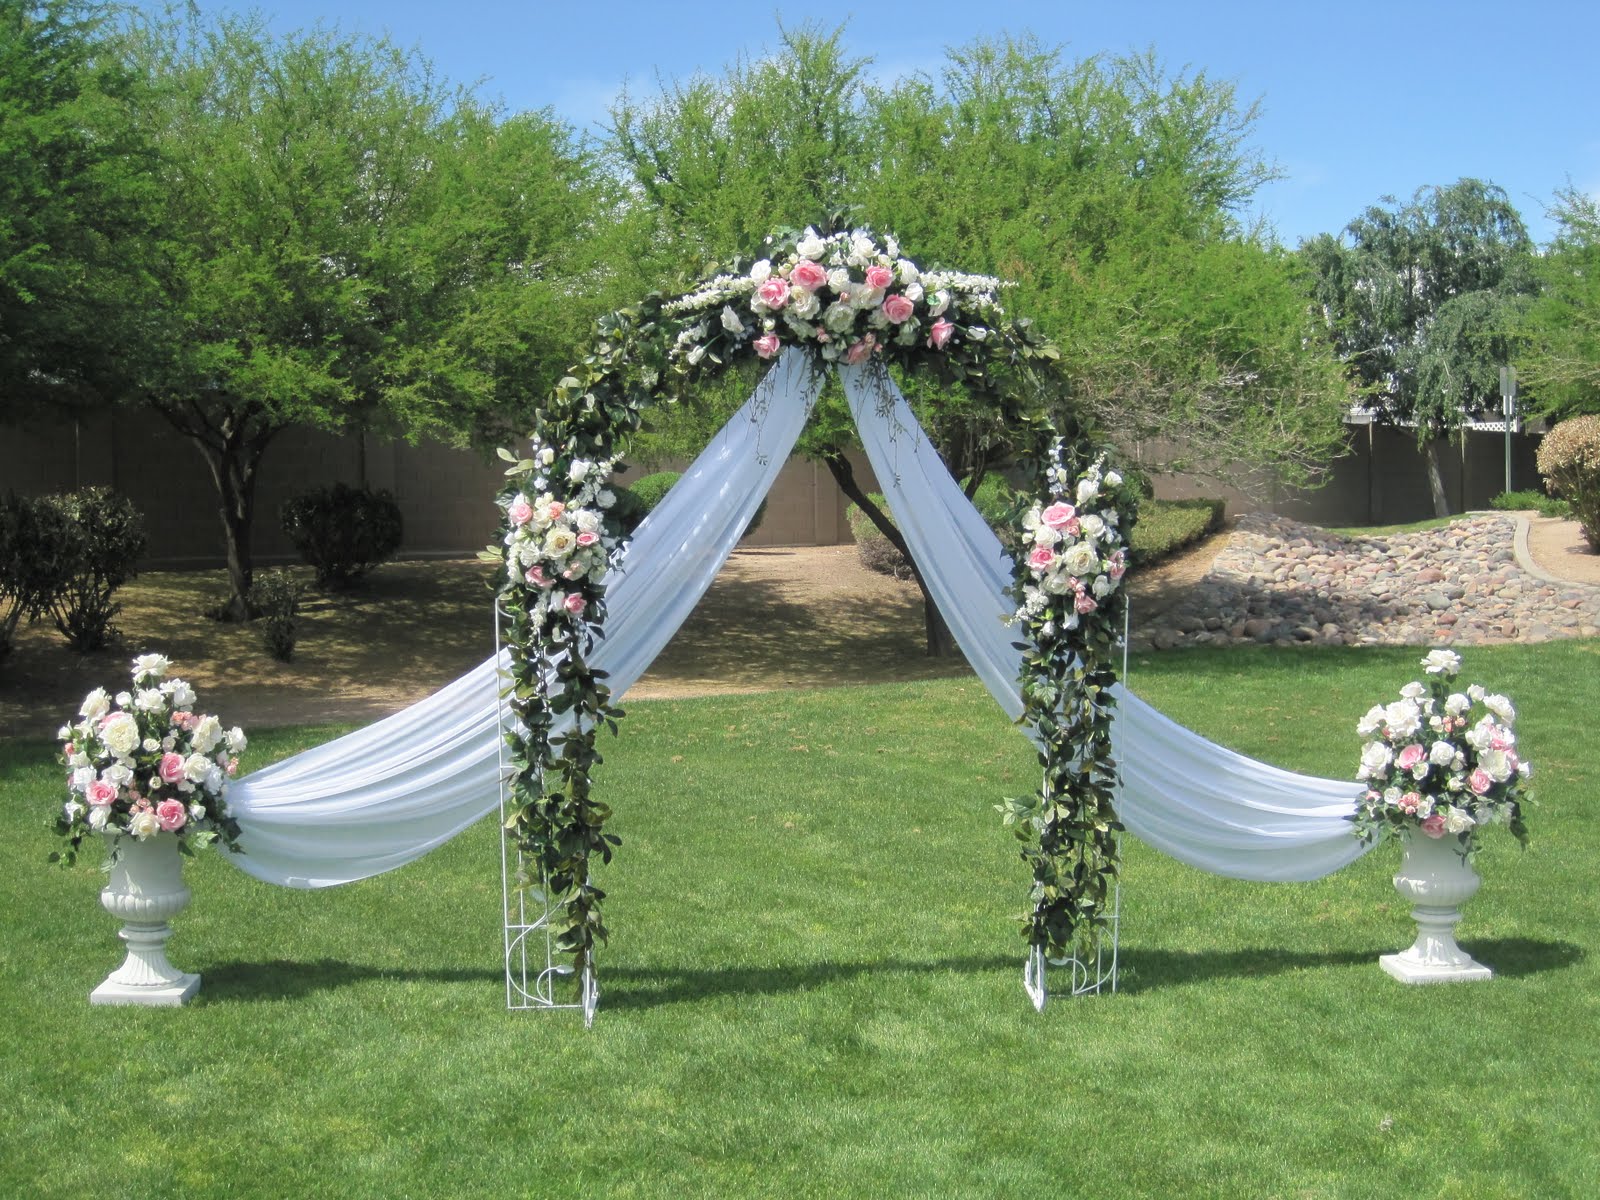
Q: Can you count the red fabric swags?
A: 0